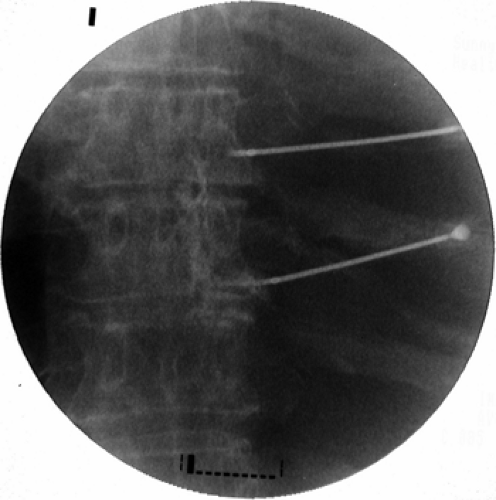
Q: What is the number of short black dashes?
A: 9